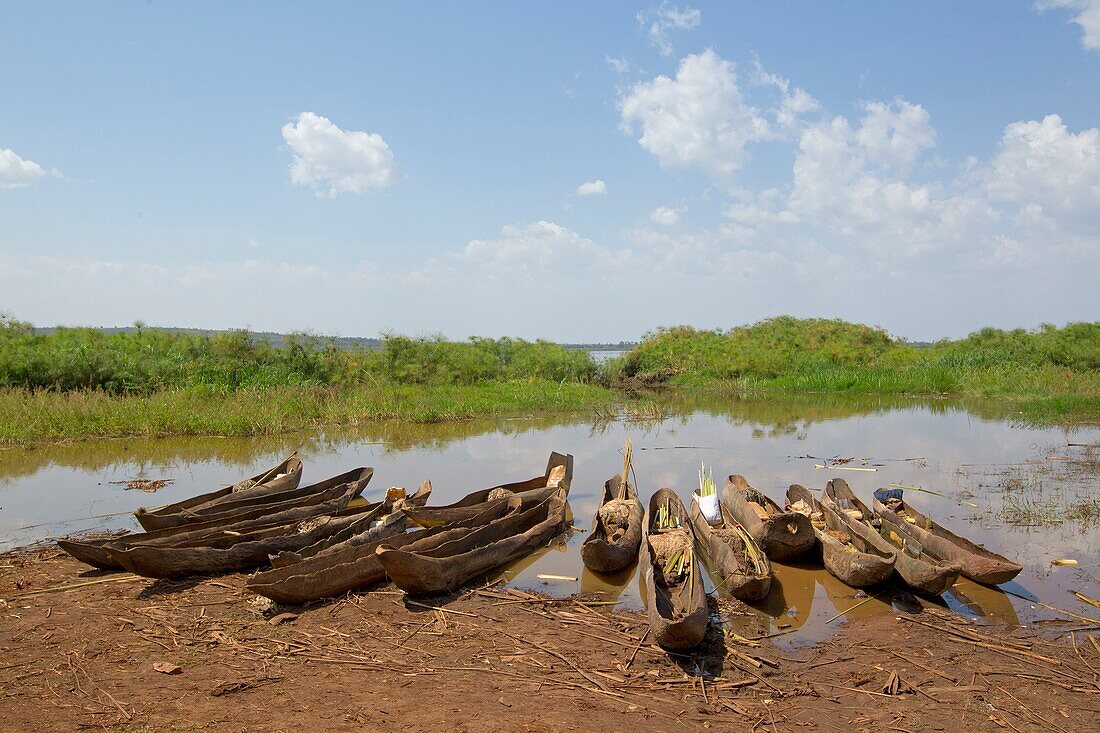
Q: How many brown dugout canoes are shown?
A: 15